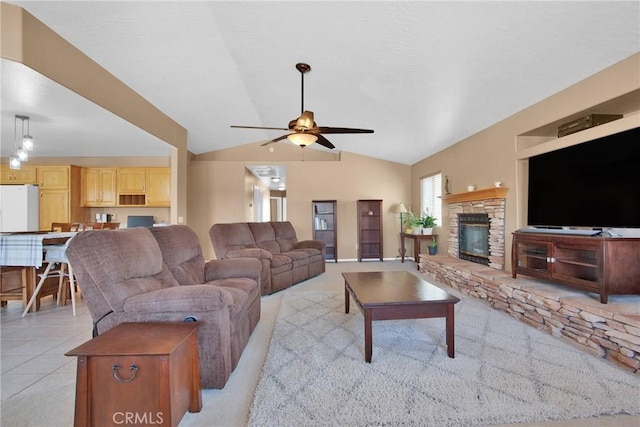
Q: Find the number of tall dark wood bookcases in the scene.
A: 2